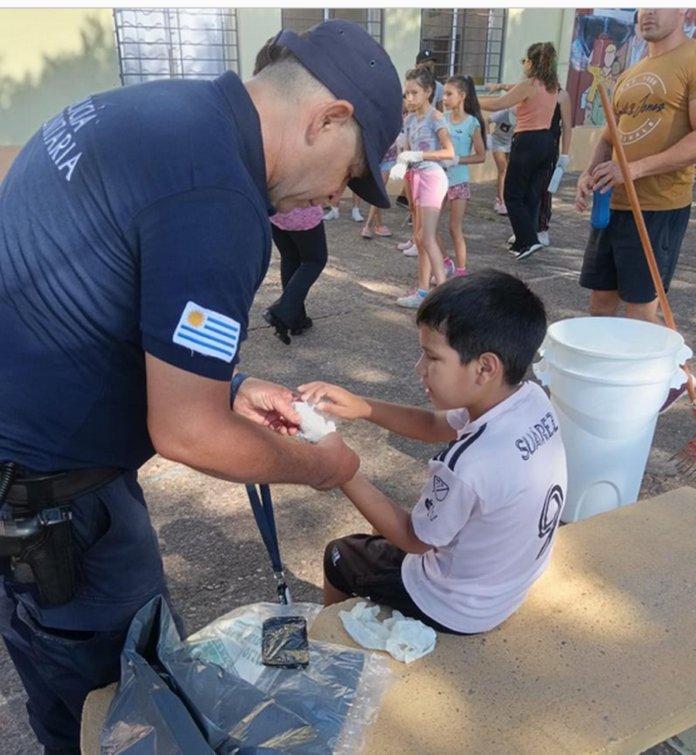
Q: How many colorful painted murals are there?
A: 1